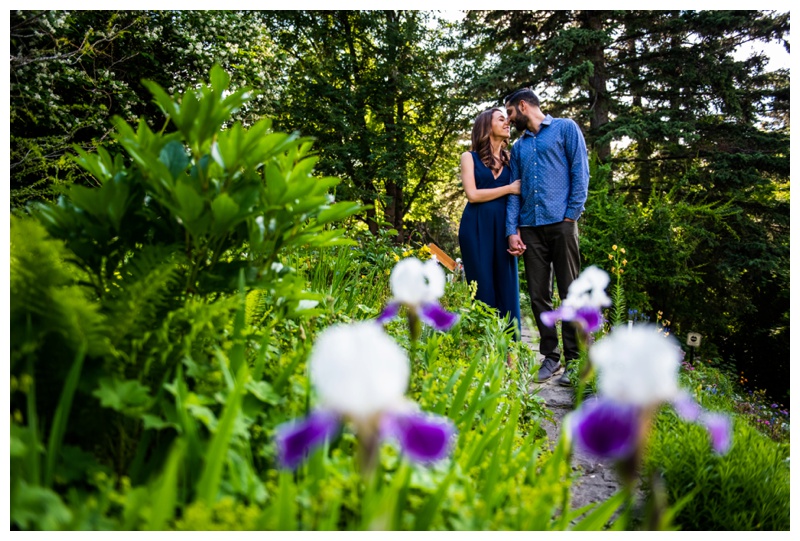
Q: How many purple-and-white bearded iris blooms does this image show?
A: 4